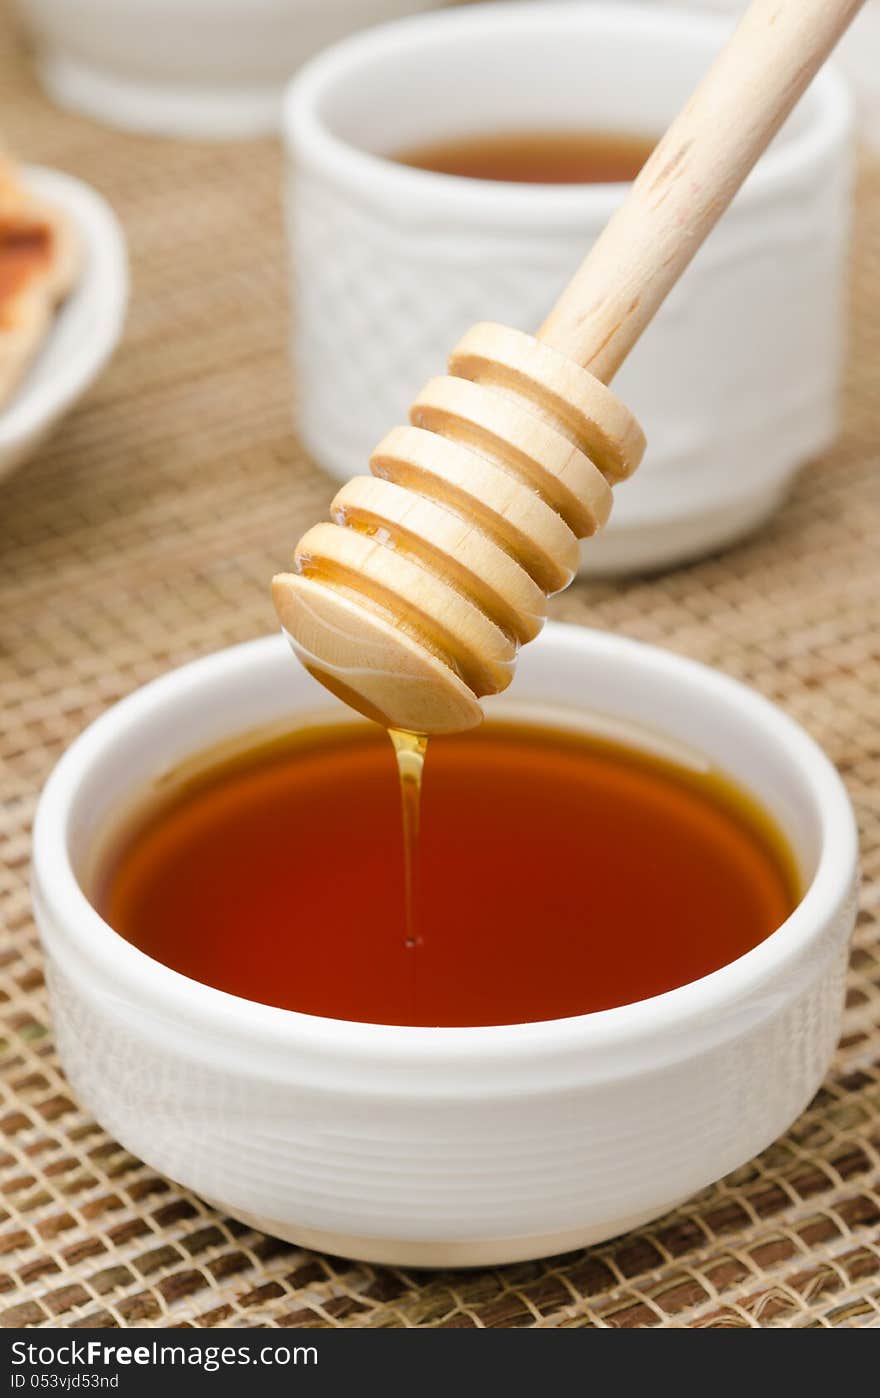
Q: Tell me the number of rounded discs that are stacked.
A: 6